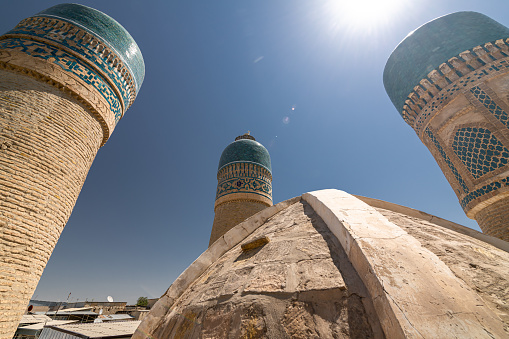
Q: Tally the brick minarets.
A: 3